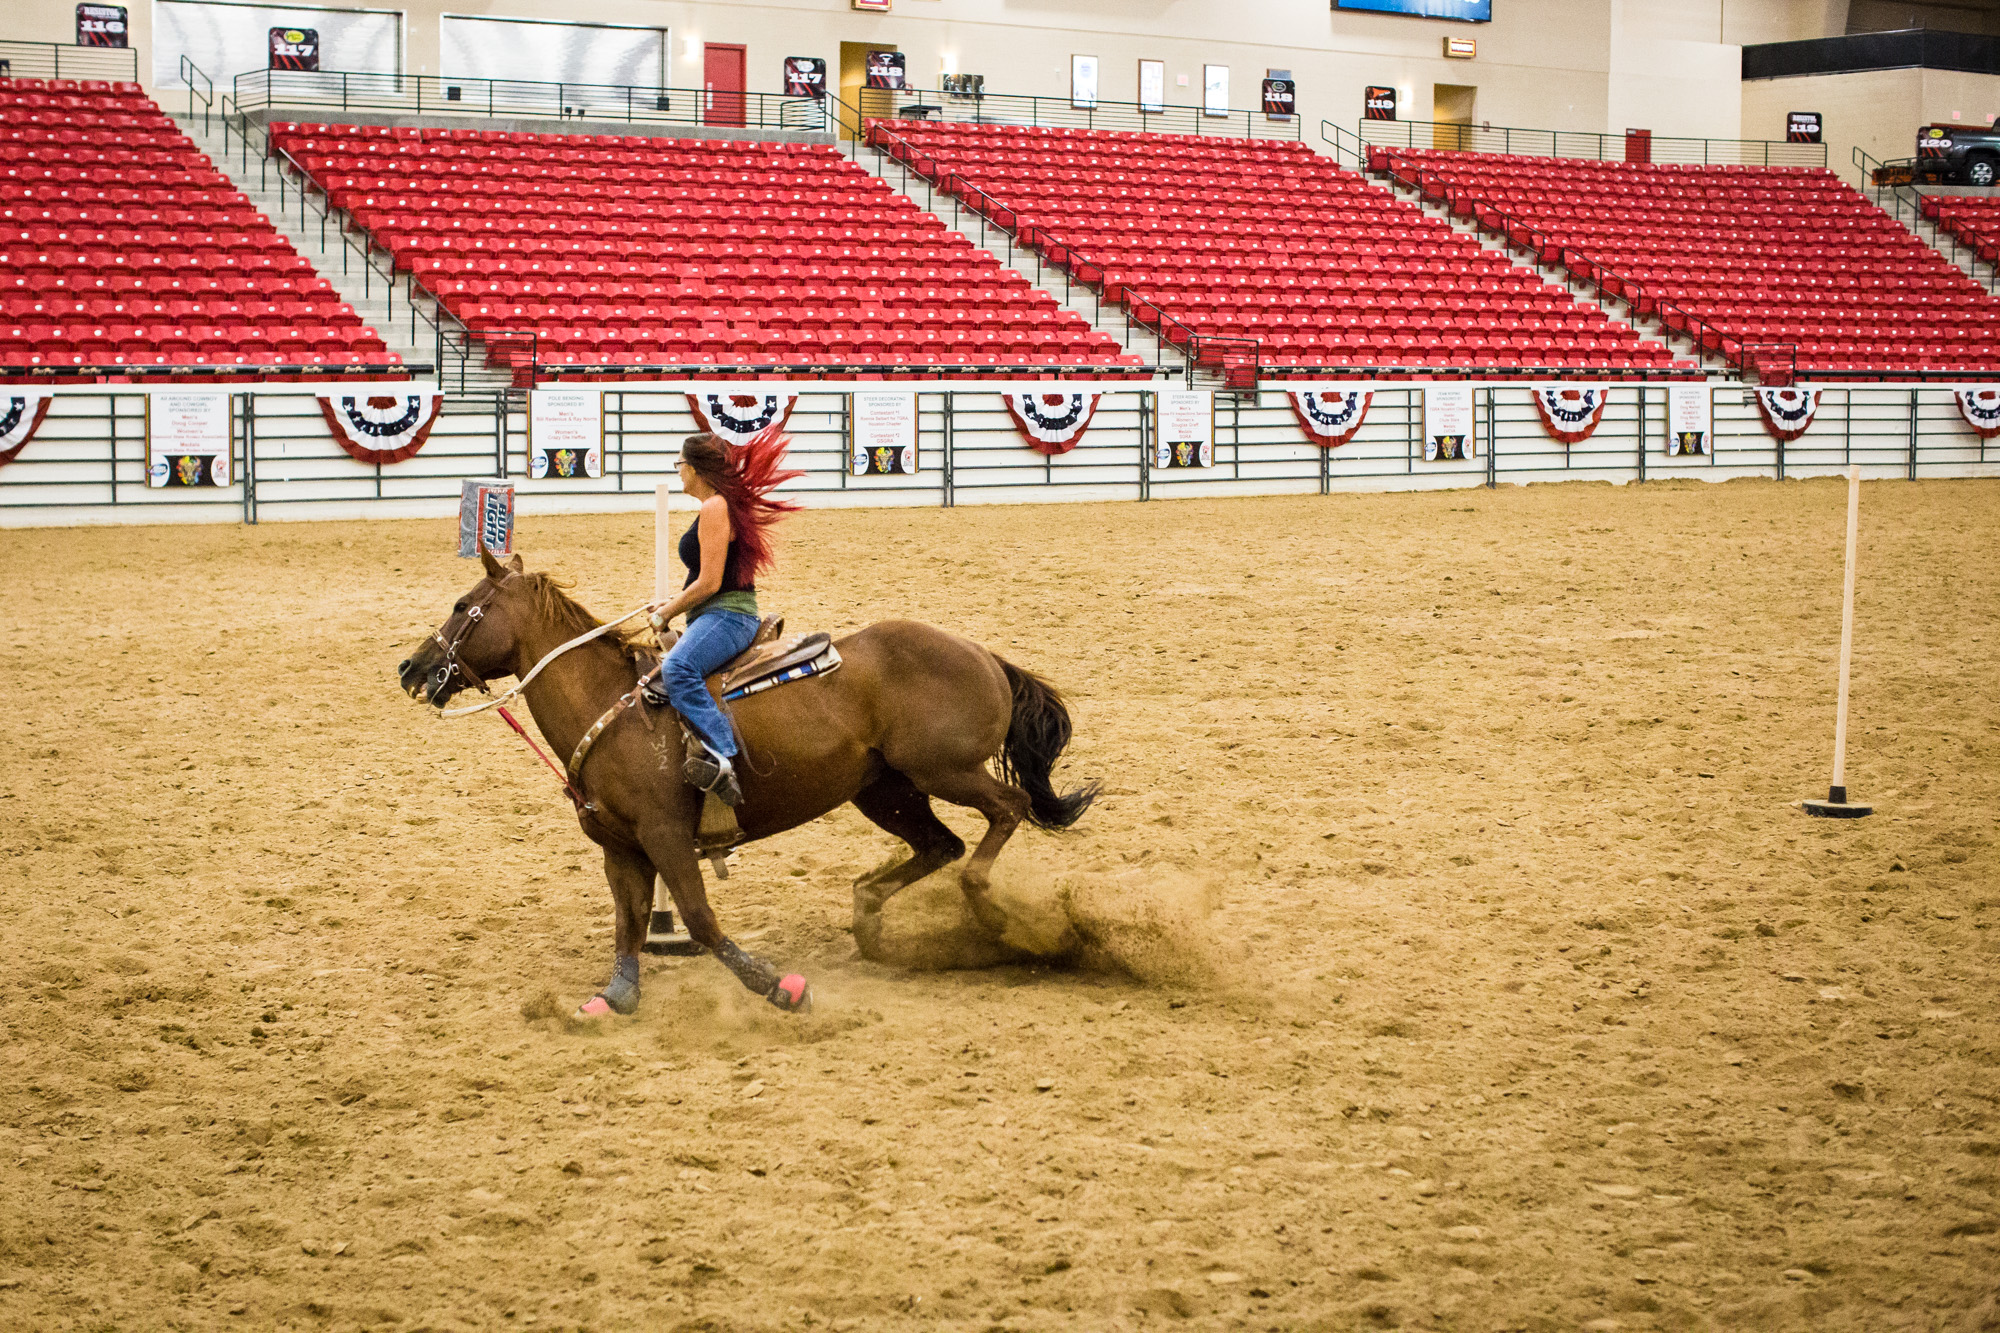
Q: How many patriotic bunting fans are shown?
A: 8